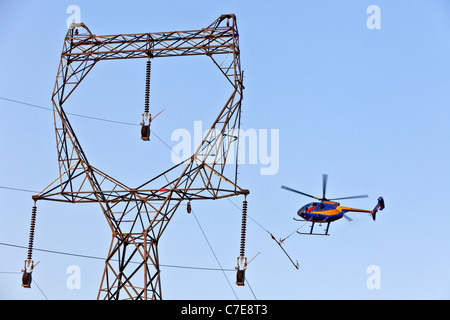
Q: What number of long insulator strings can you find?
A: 3